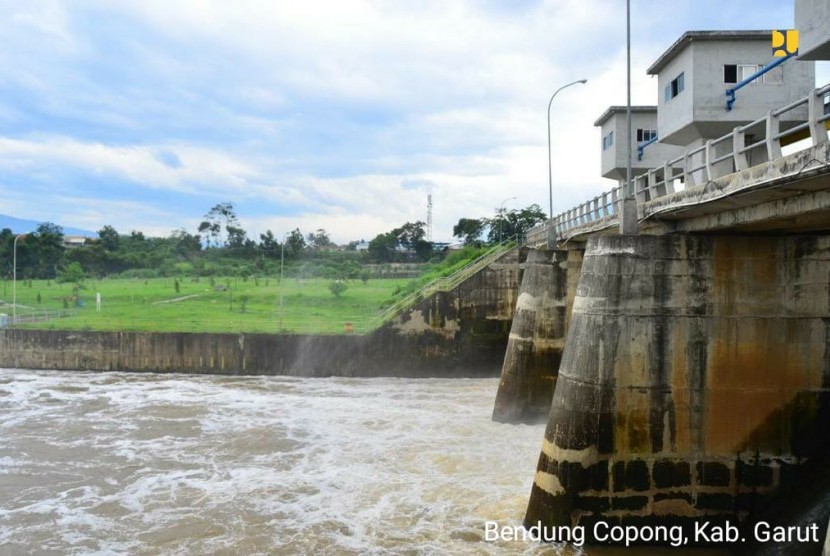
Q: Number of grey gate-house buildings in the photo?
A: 3